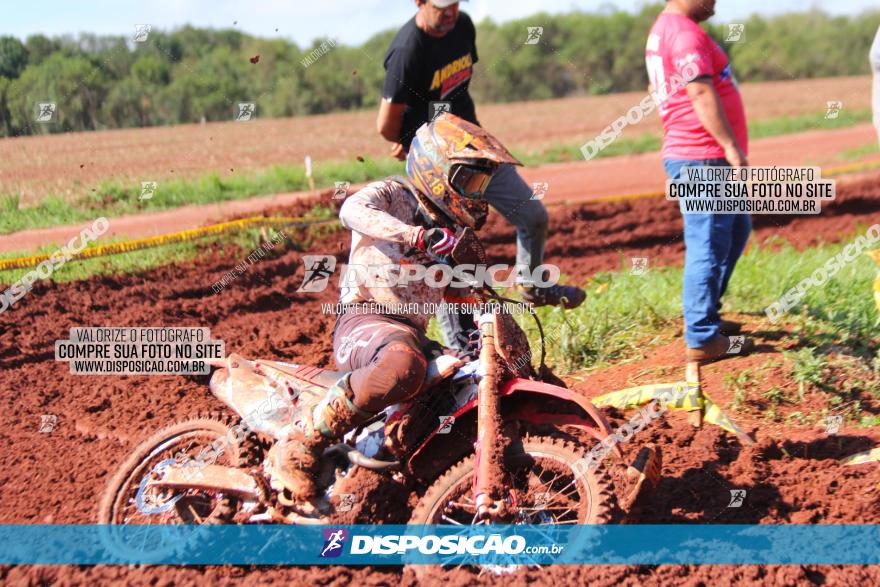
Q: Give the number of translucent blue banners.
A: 1